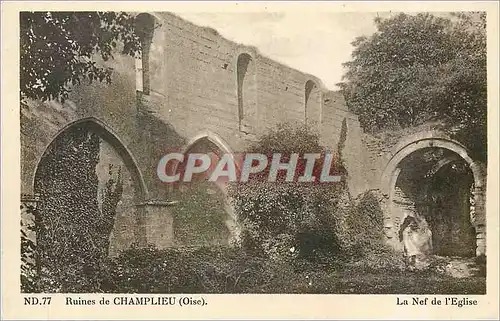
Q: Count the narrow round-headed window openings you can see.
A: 3